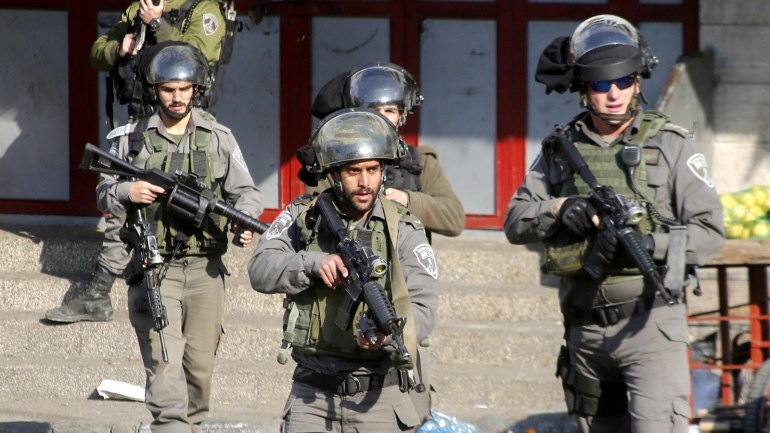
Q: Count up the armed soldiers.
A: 5